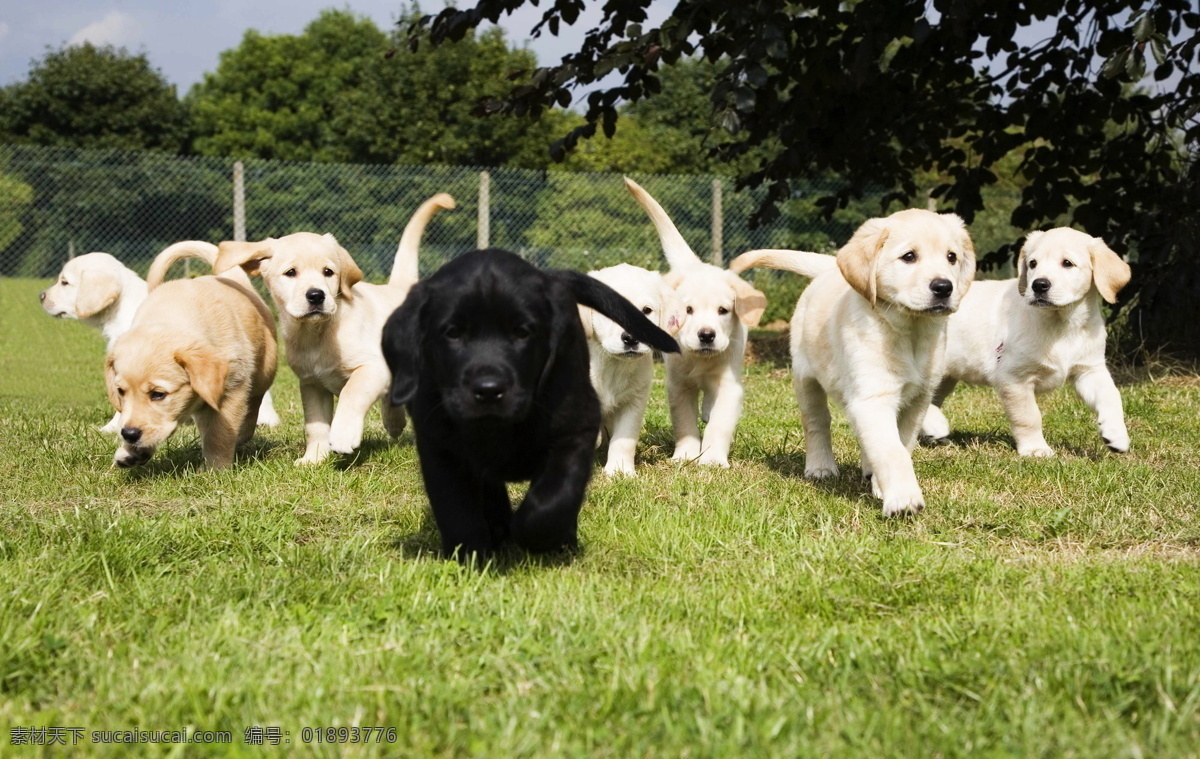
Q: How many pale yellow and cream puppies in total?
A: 7